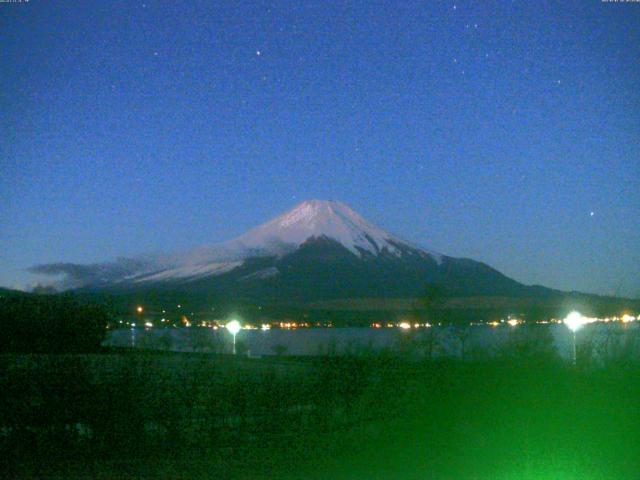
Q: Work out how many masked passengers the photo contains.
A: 0